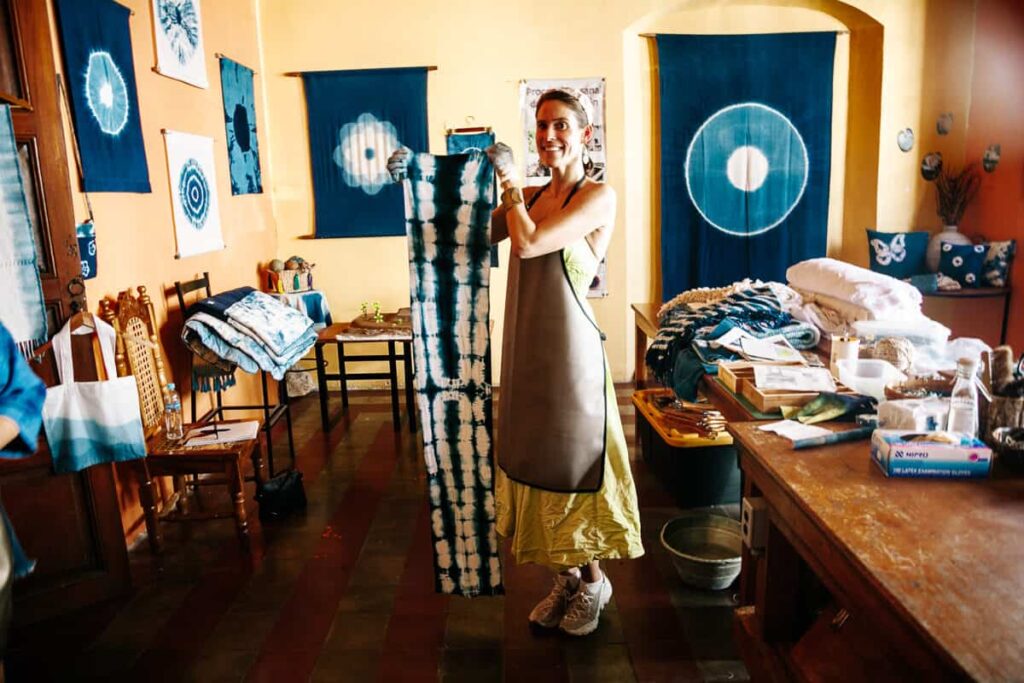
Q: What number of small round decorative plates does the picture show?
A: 4